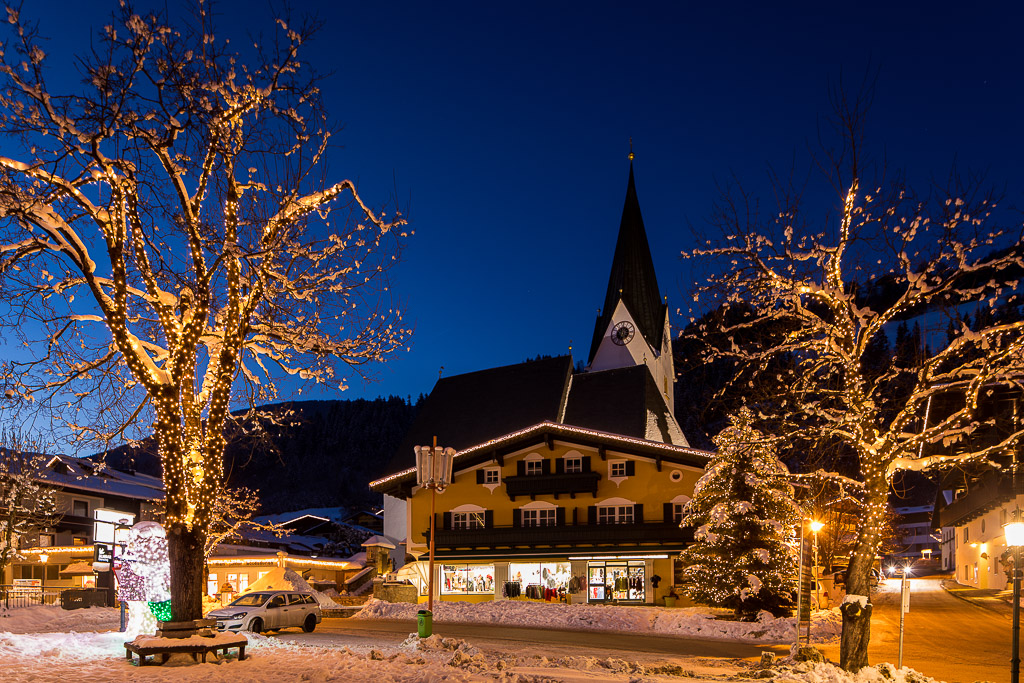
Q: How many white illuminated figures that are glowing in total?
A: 1